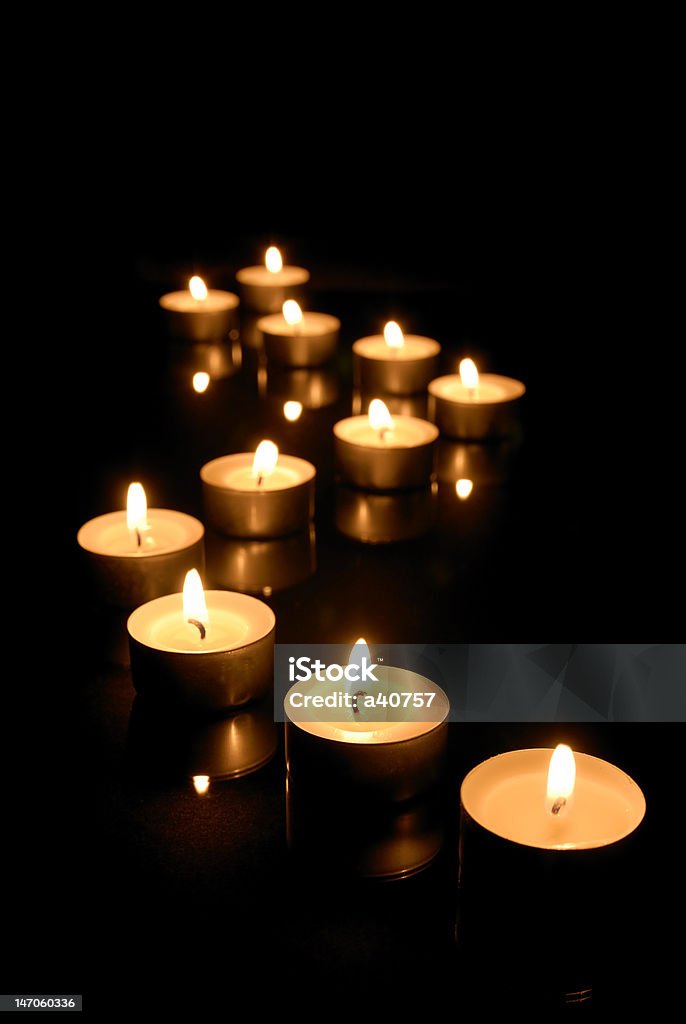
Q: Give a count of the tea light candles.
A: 11